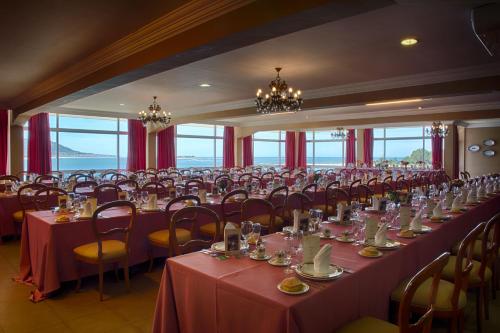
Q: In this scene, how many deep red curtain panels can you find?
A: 12